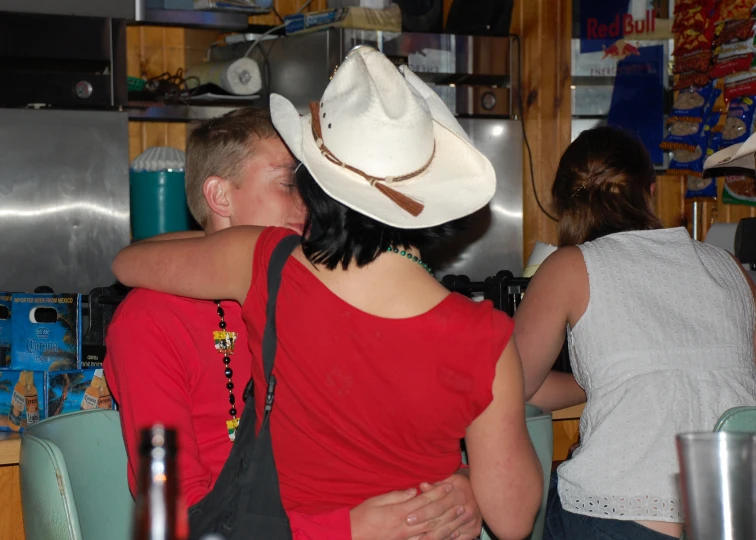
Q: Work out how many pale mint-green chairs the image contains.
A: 3